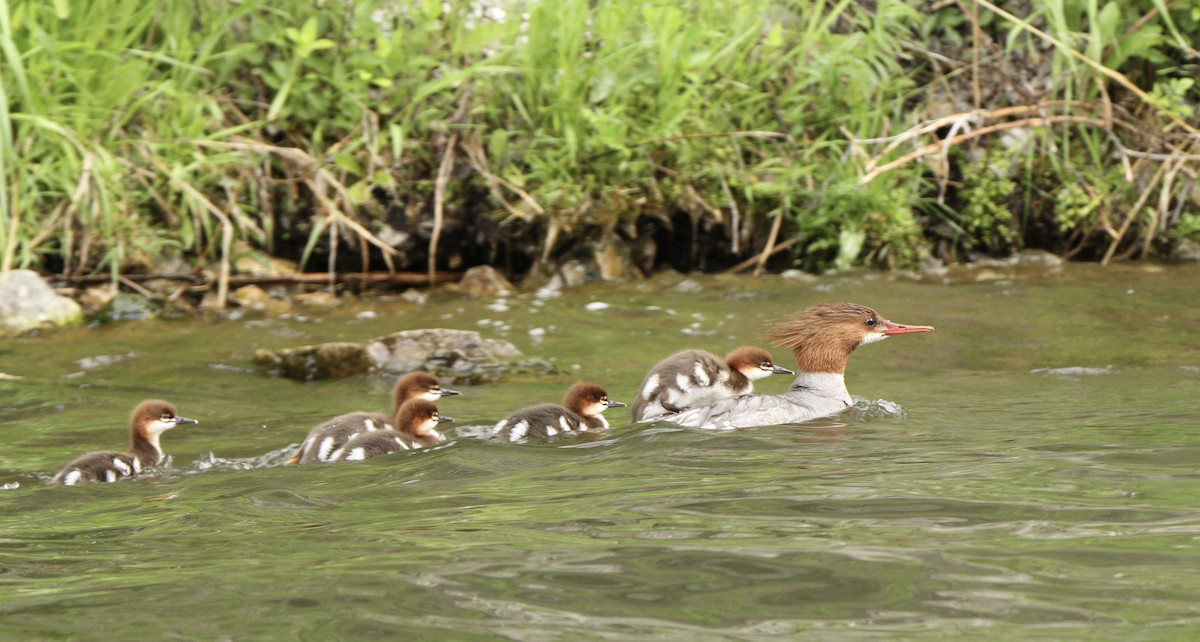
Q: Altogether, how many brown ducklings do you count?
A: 5